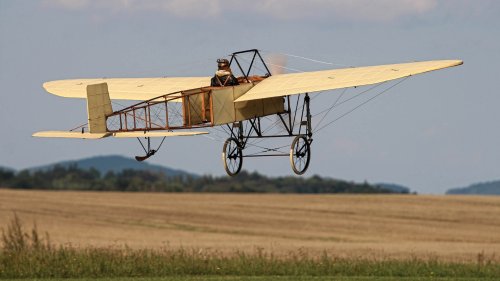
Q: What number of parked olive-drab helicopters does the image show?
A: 0